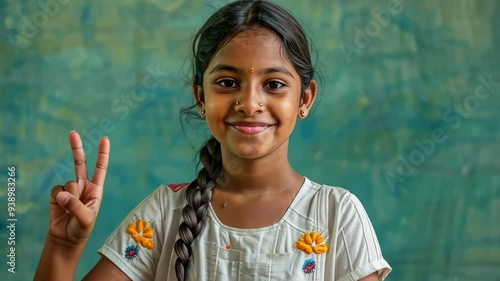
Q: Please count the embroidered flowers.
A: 4